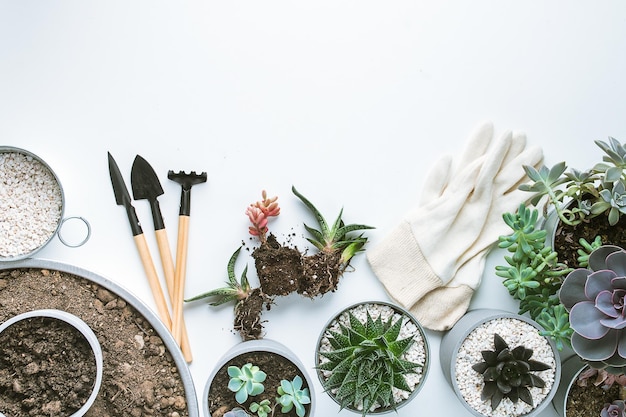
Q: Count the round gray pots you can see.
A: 8